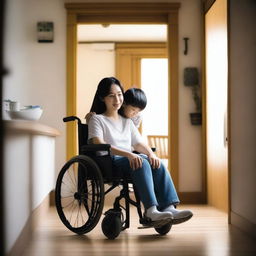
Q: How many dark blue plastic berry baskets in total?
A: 0